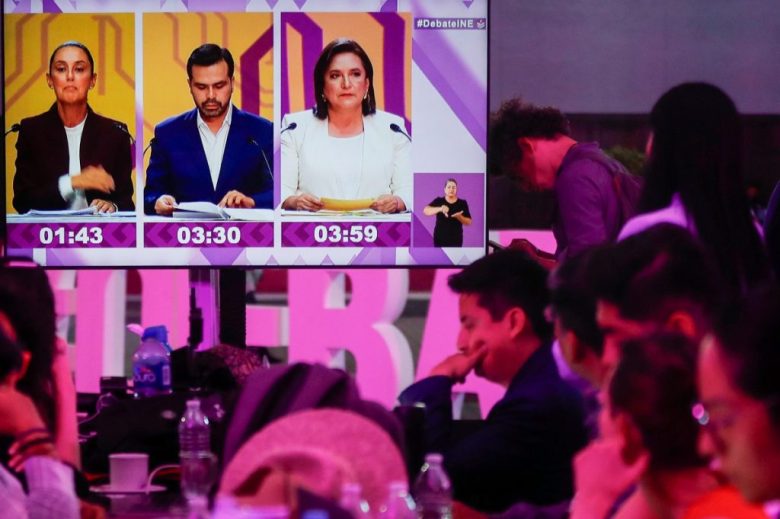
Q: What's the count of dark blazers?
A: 3